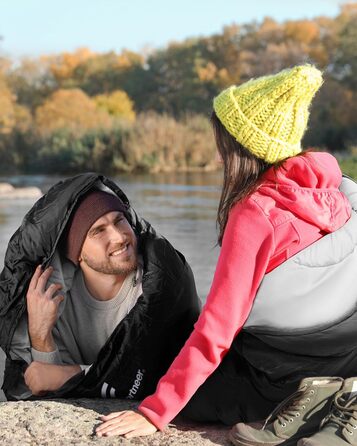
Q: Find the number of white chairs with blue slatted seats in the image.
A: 0